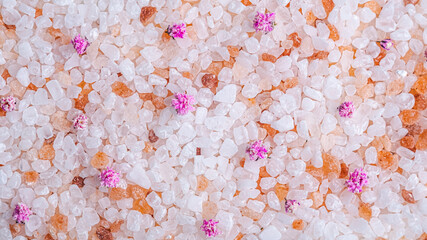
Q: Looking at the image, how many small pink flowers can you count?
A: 14